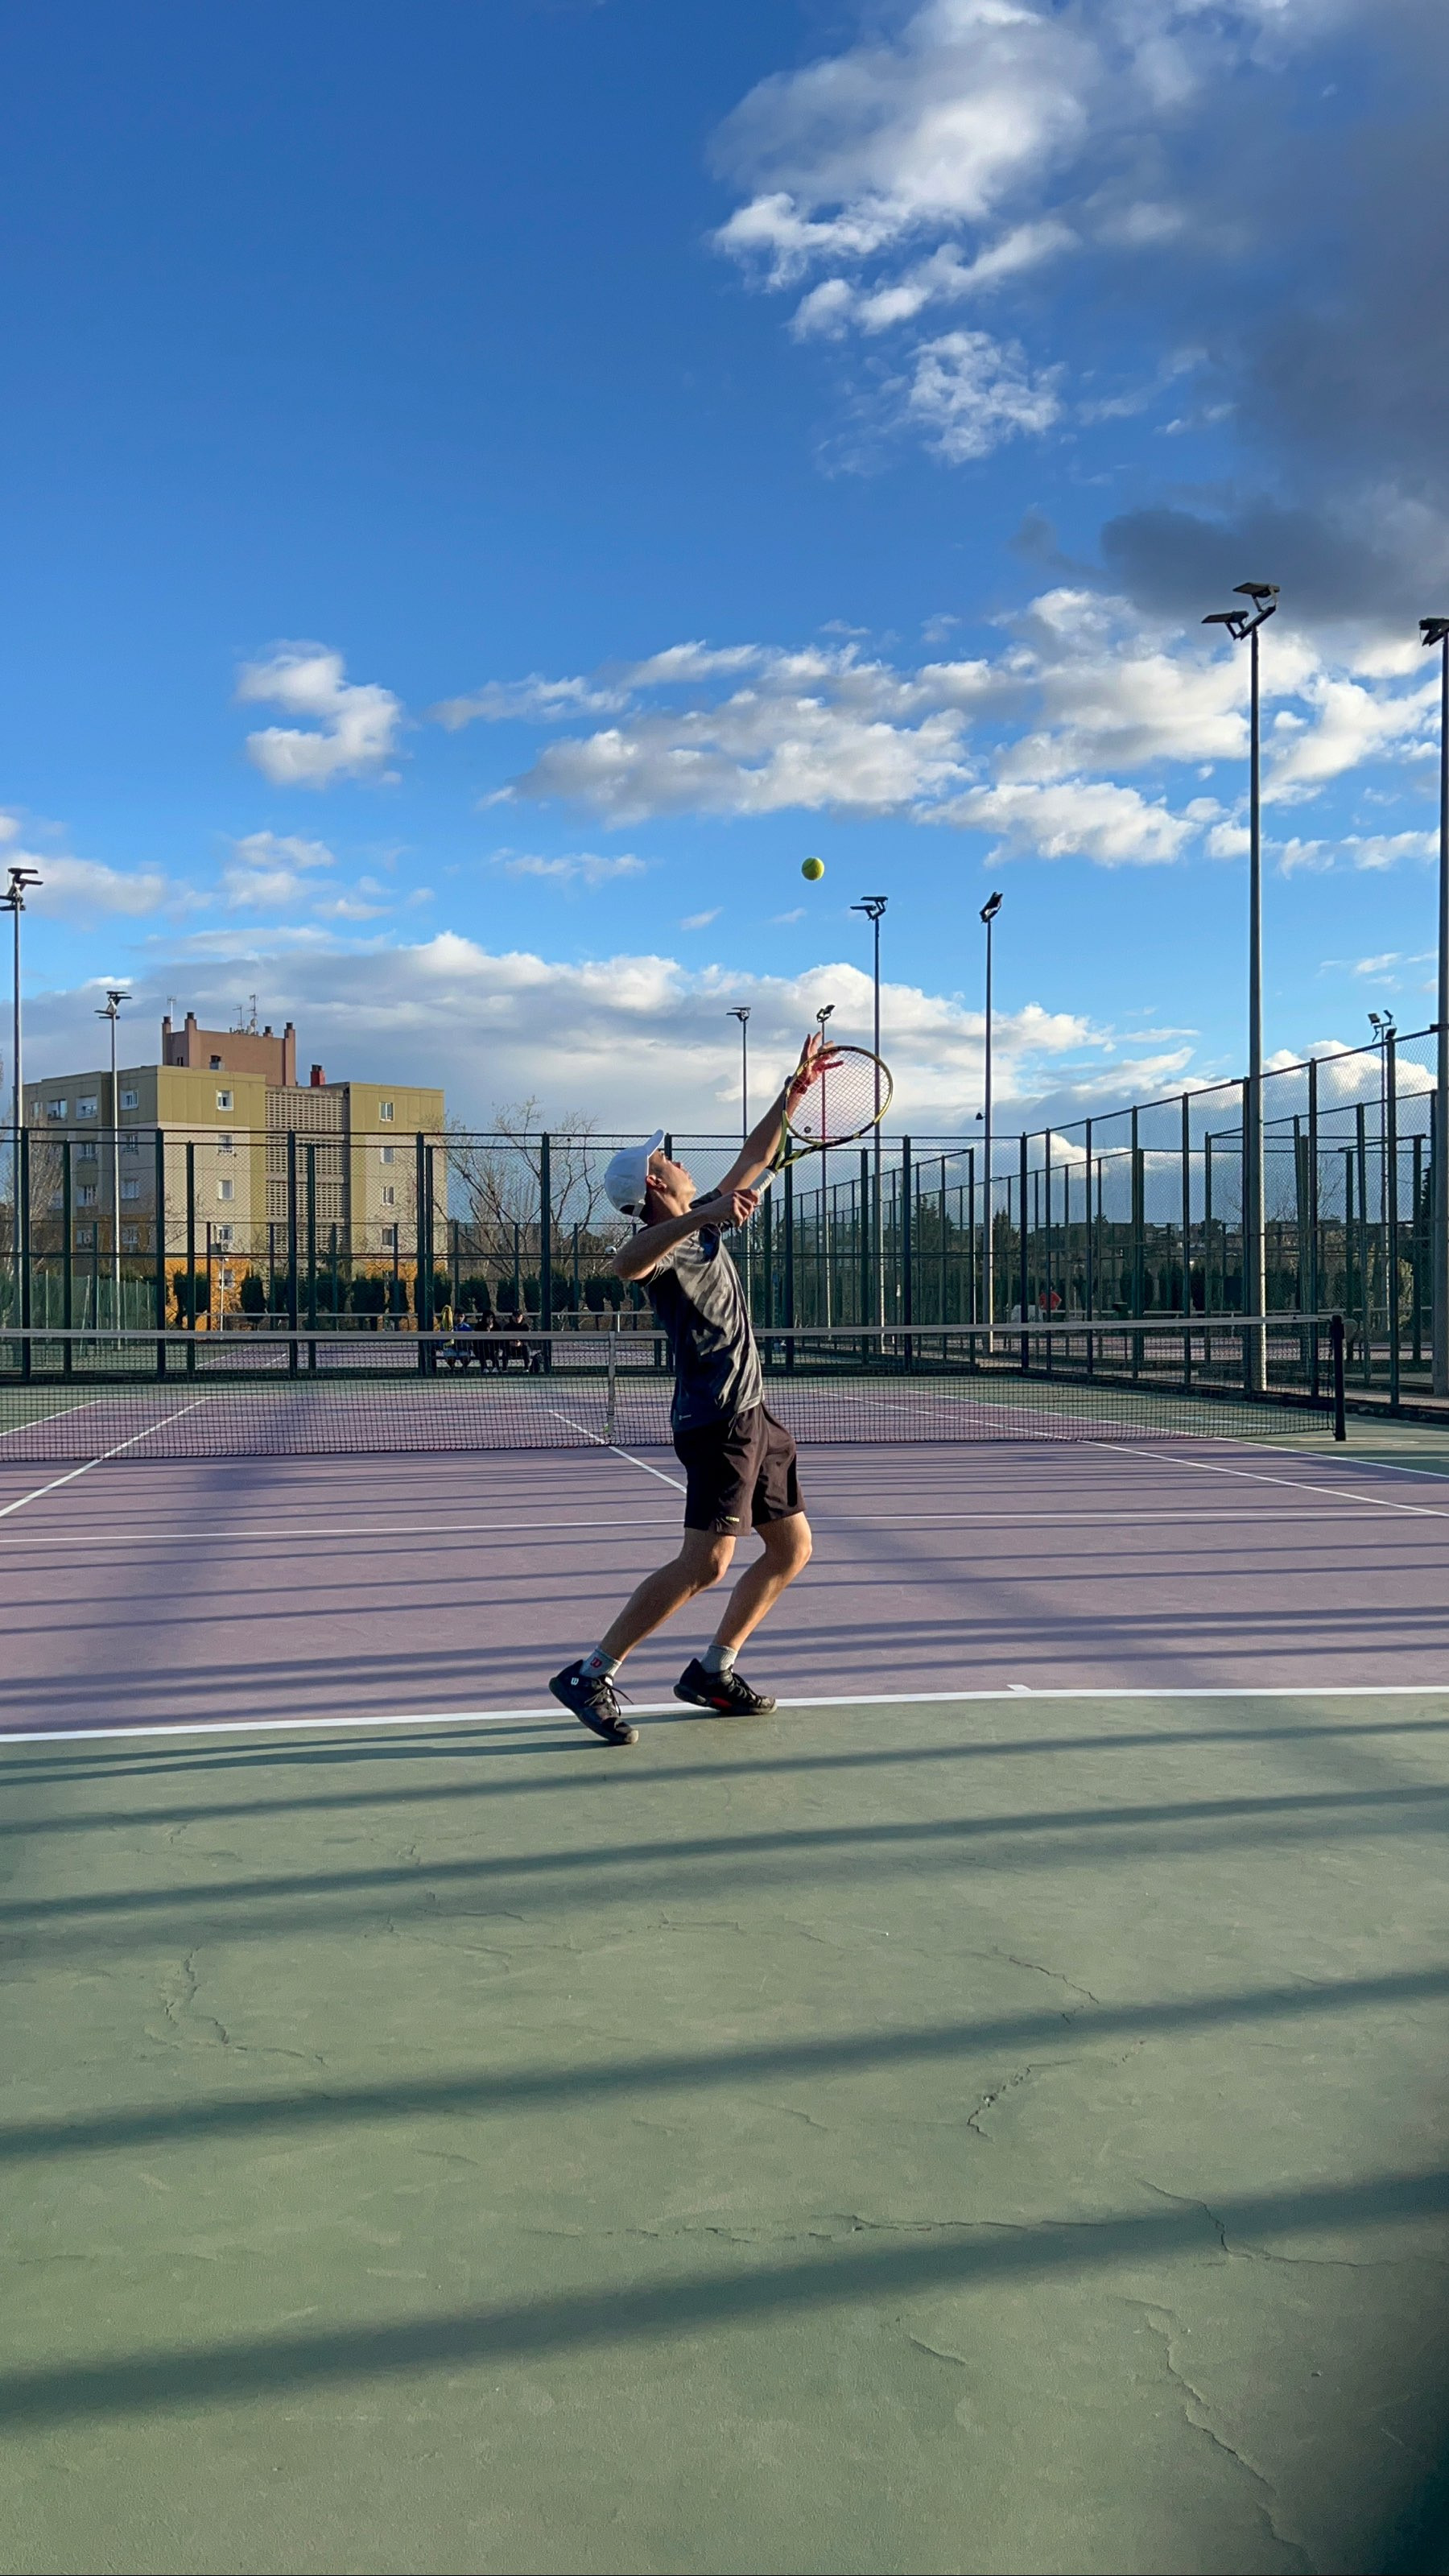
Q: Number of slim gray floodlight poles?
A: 9